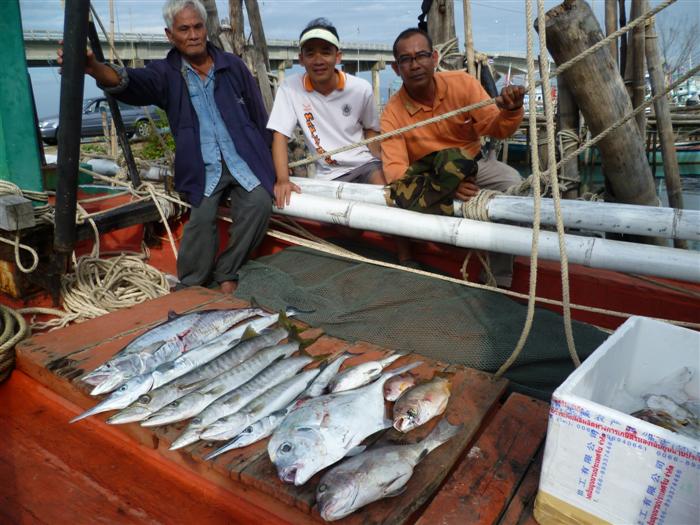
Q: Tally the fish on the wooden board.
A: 12